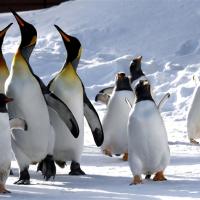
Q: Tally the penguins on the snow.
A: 8